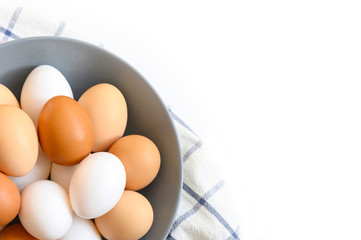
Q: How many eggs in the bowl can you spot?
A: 14